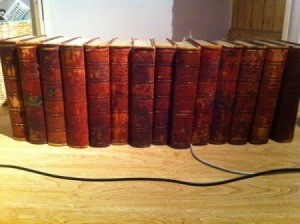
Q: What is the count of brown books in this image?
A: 14